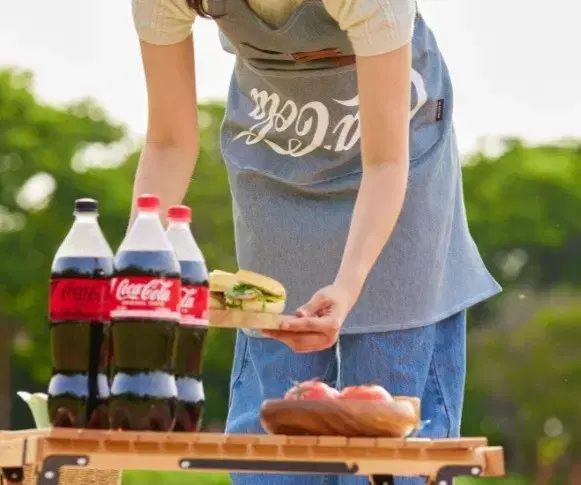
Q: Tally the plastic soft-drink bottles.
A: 3